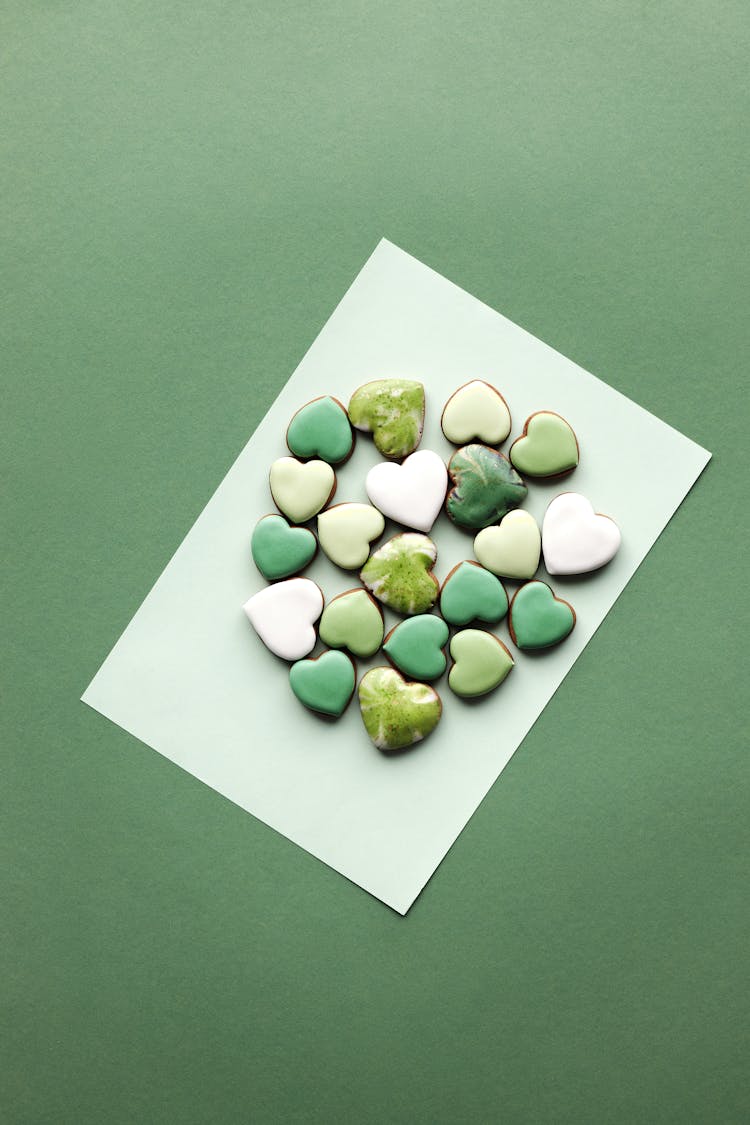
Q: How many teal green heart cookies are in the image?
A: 6